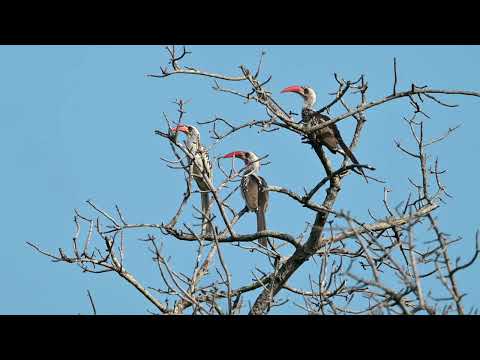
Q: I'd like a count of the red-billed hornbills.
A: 3